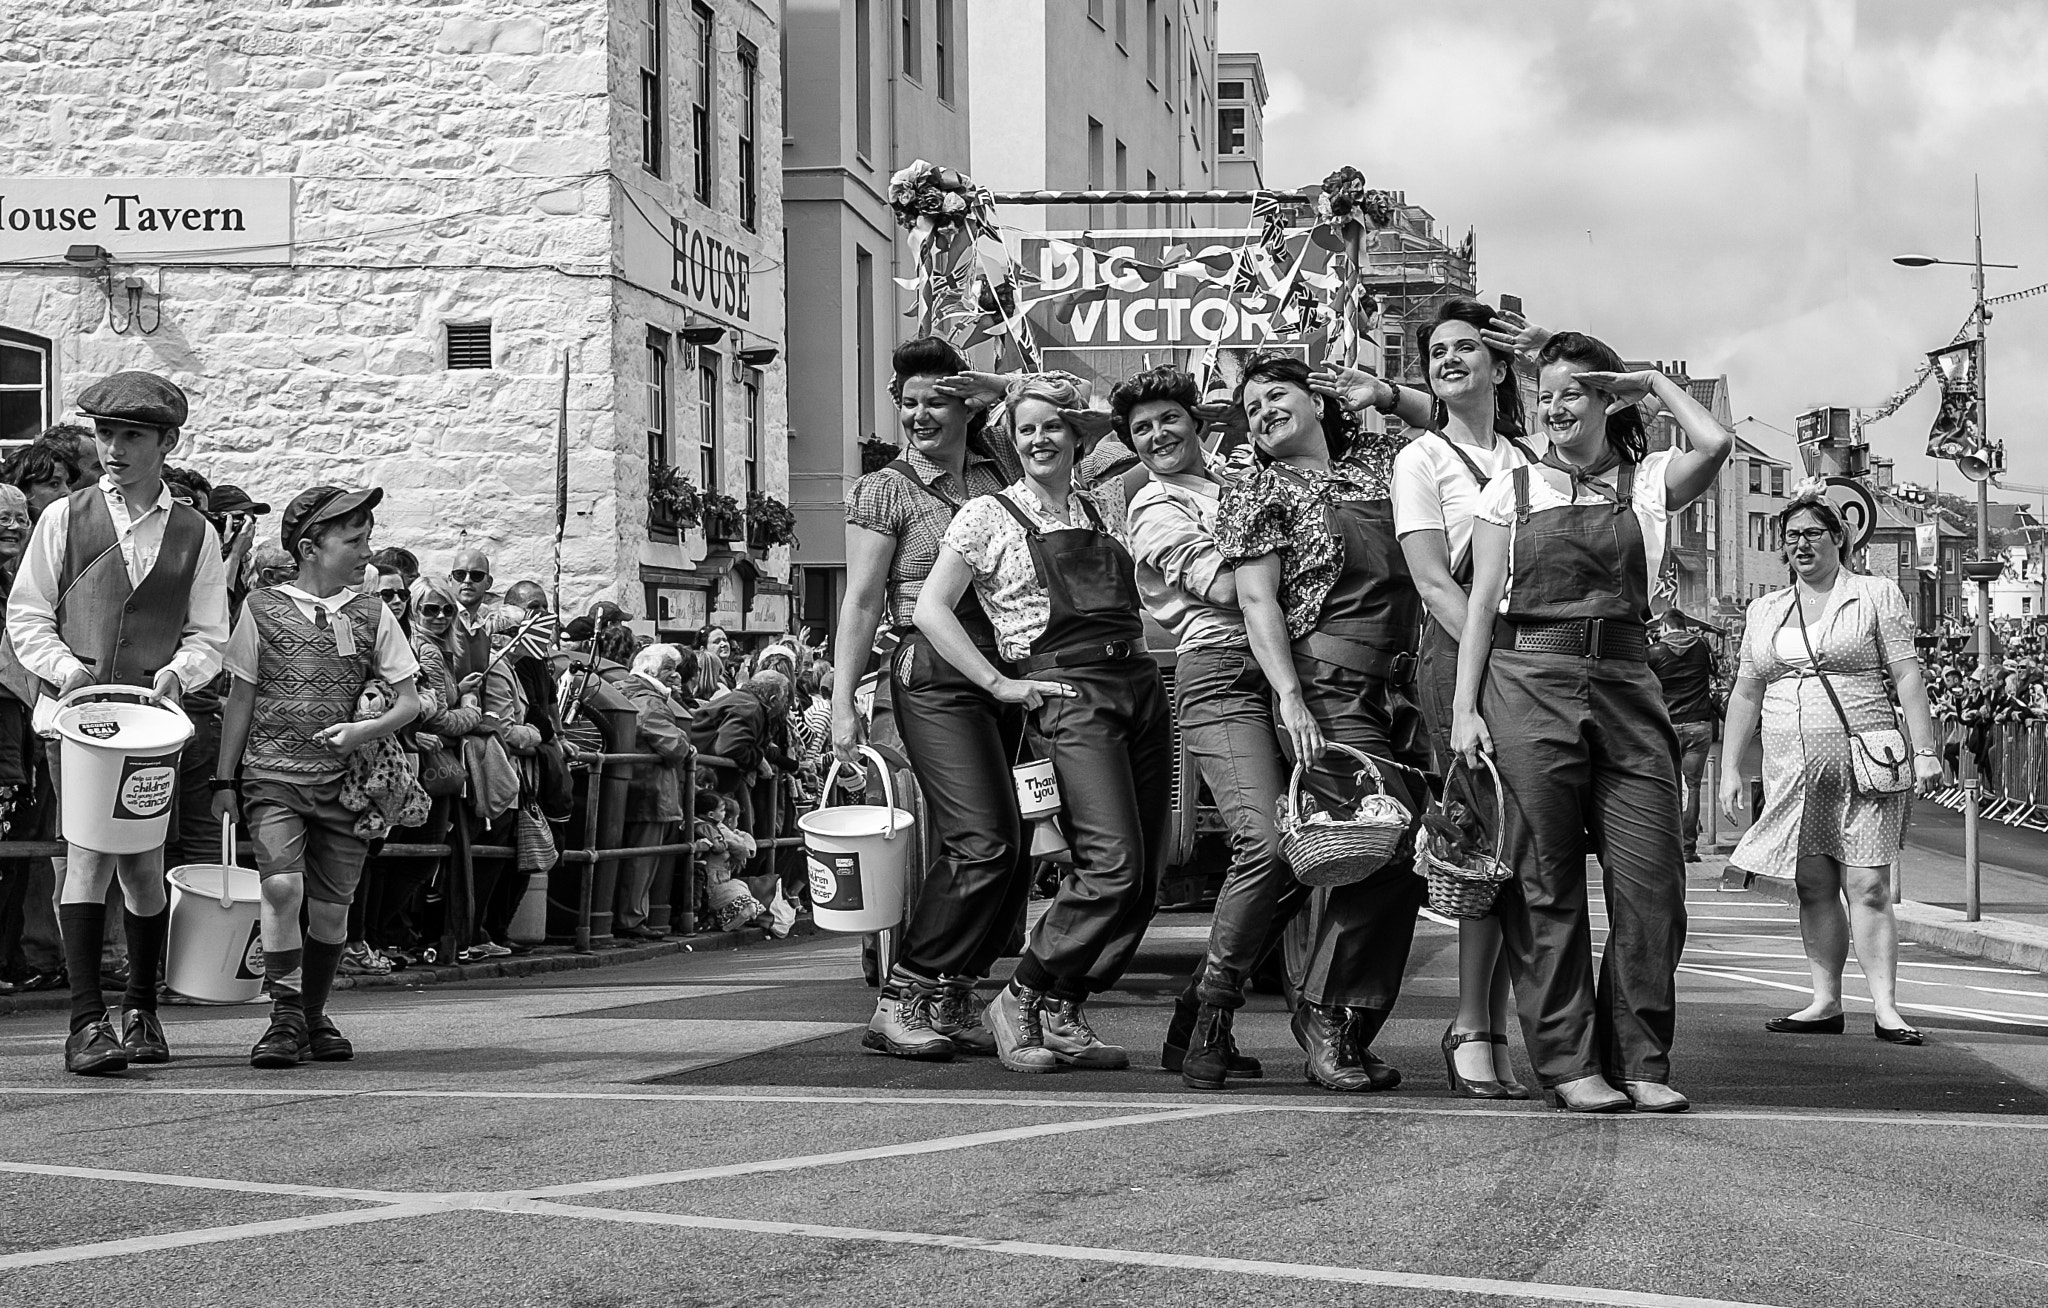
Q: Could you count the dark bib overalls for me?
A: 5